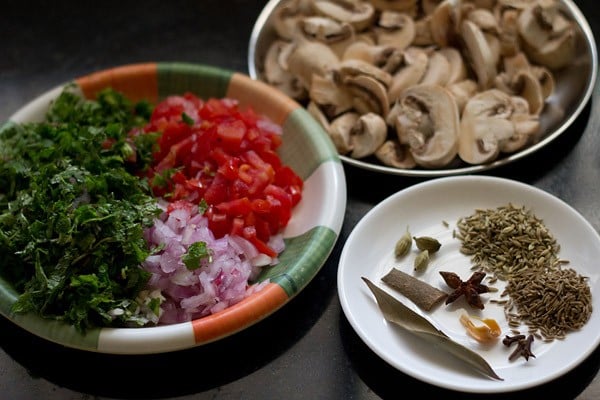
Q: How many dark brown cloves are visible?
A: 3